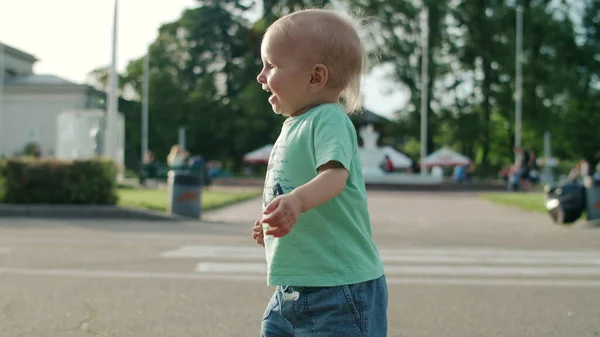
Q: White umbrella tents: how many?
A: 3